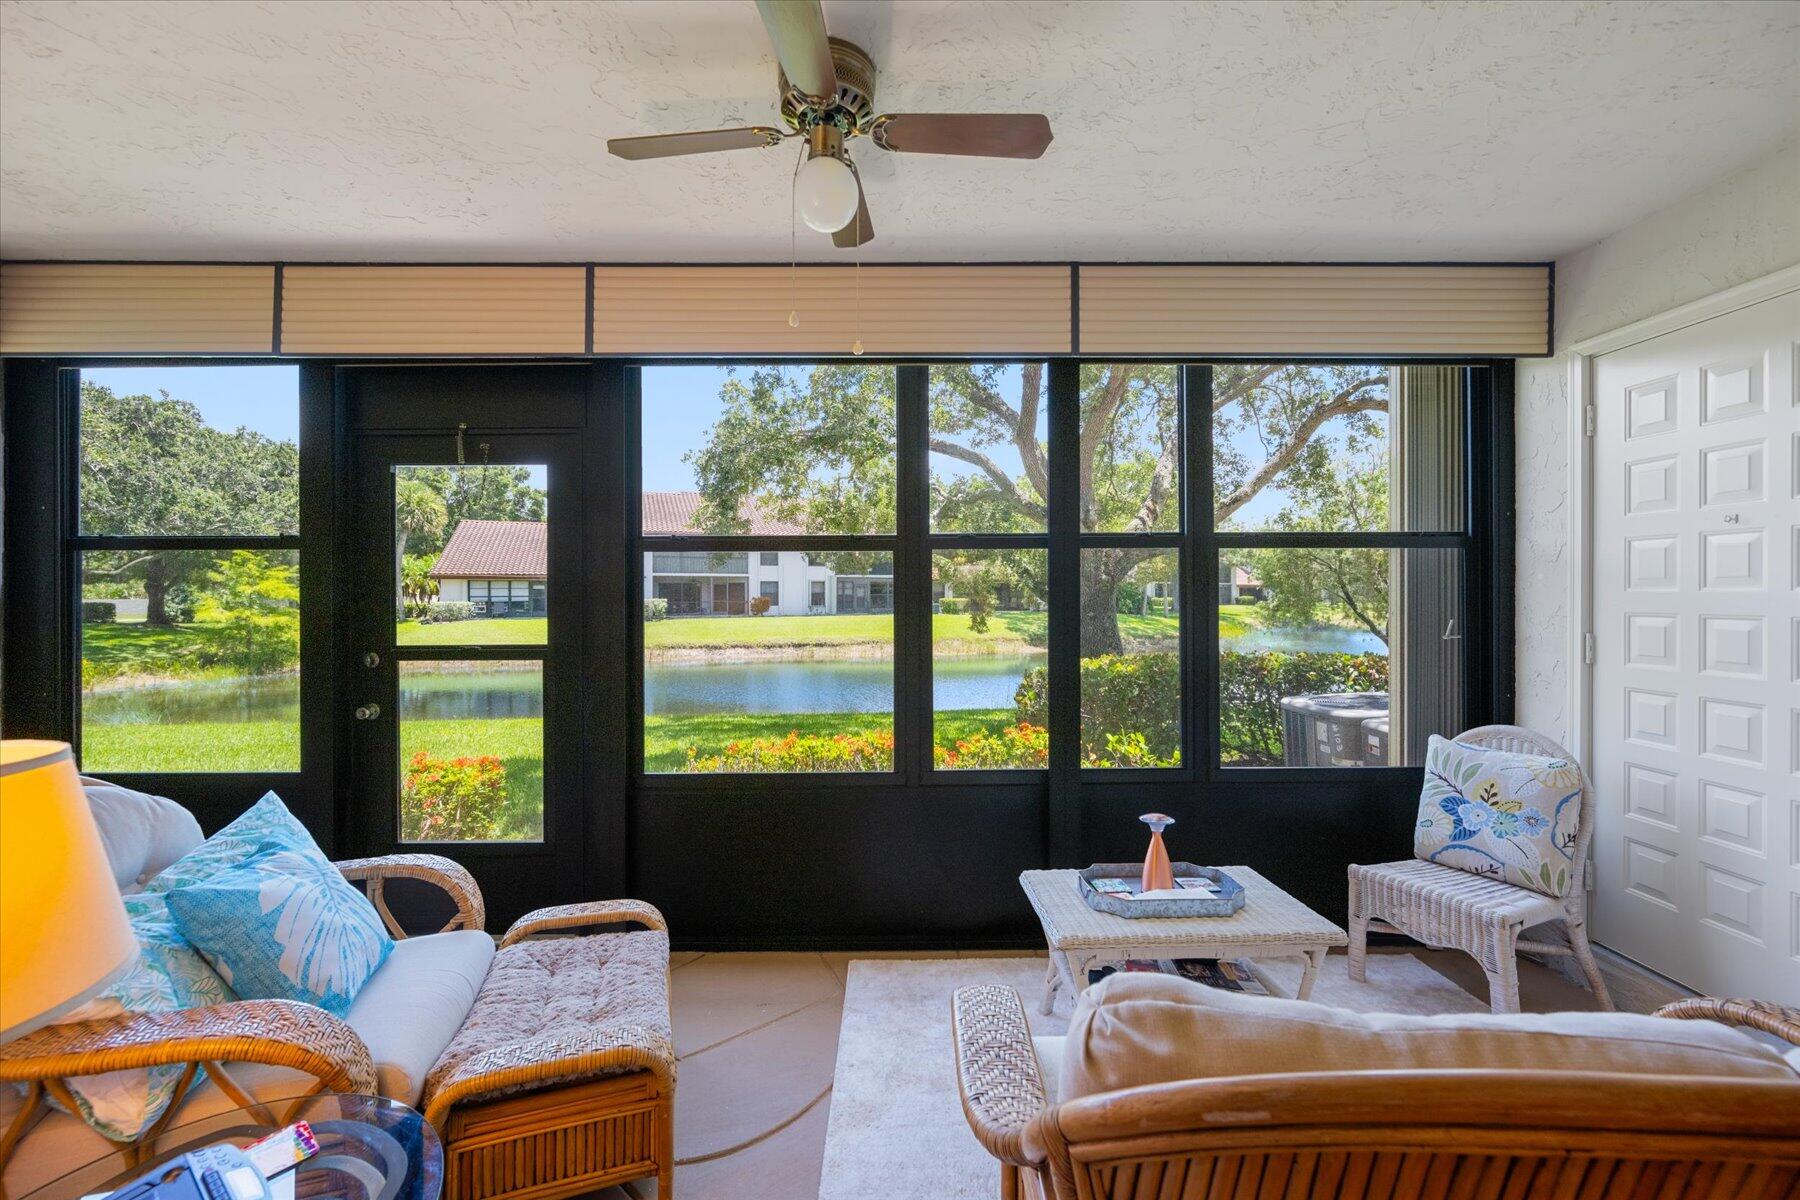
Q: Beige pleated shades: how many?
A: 4